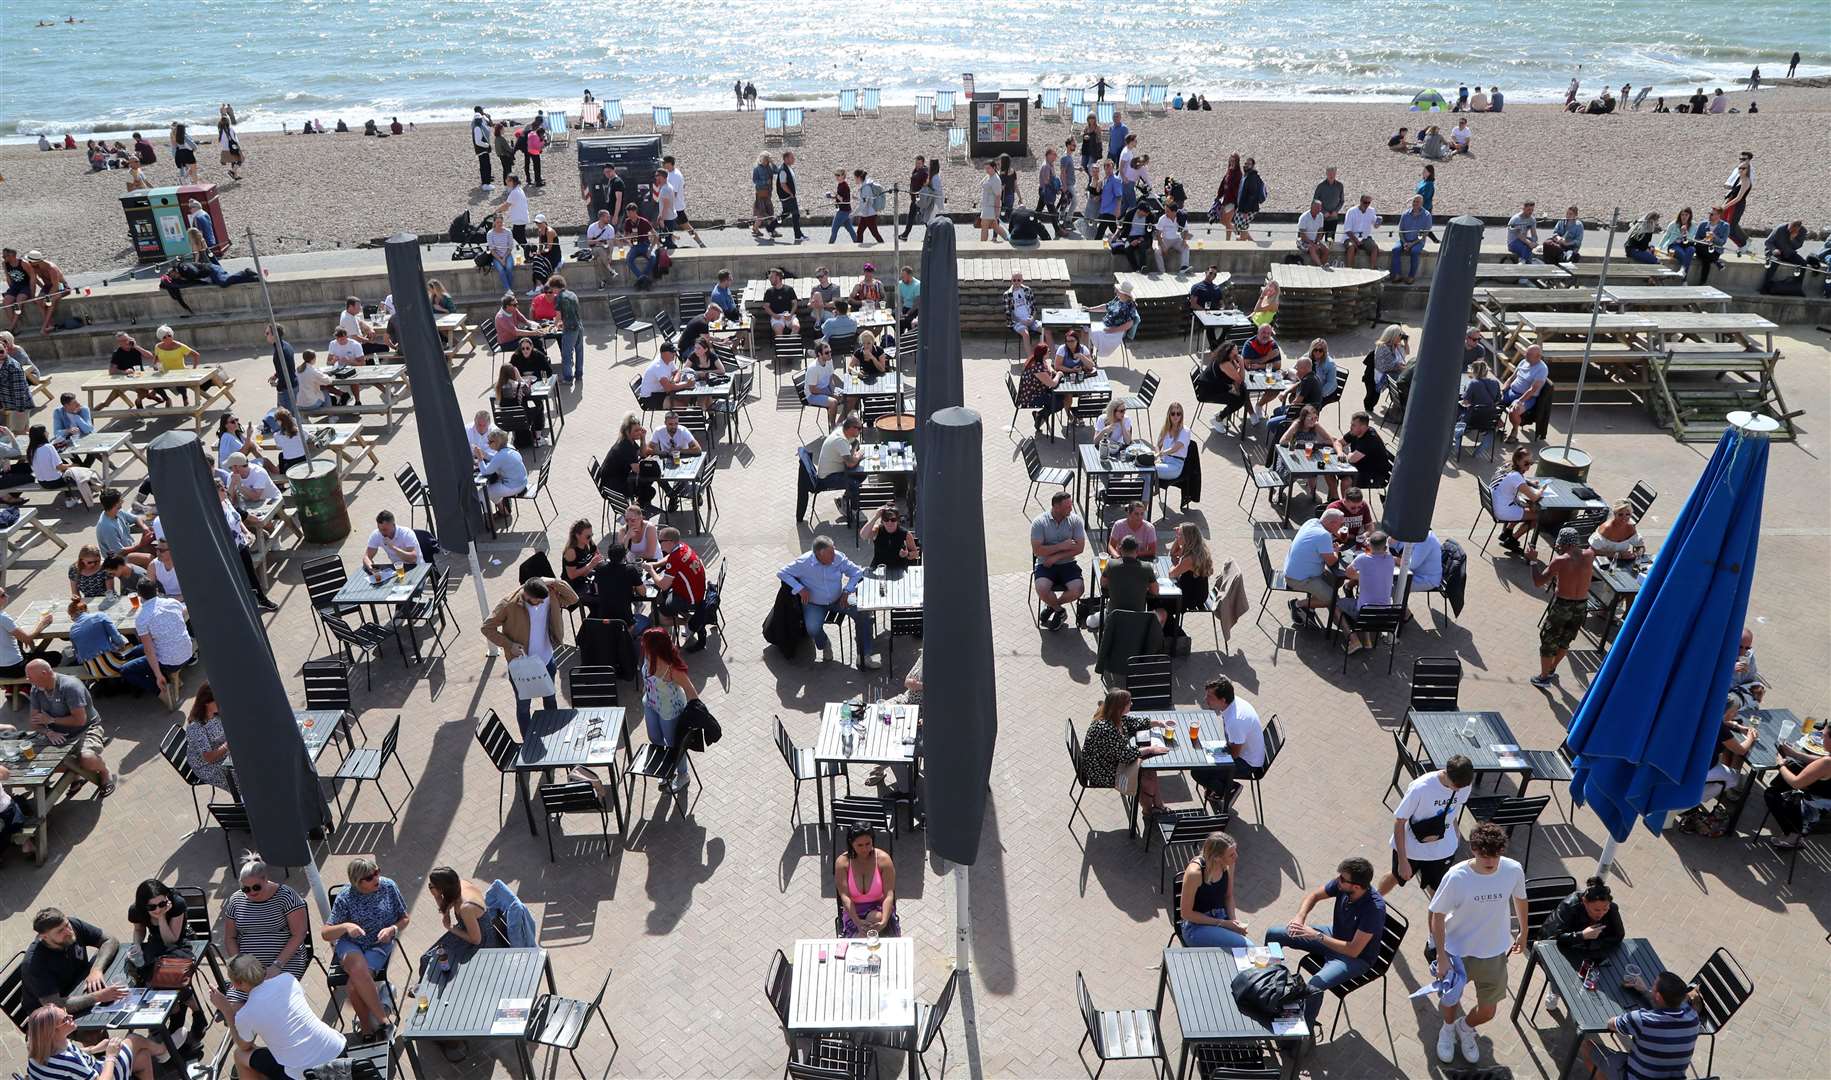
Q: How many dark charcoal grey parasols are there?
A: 5